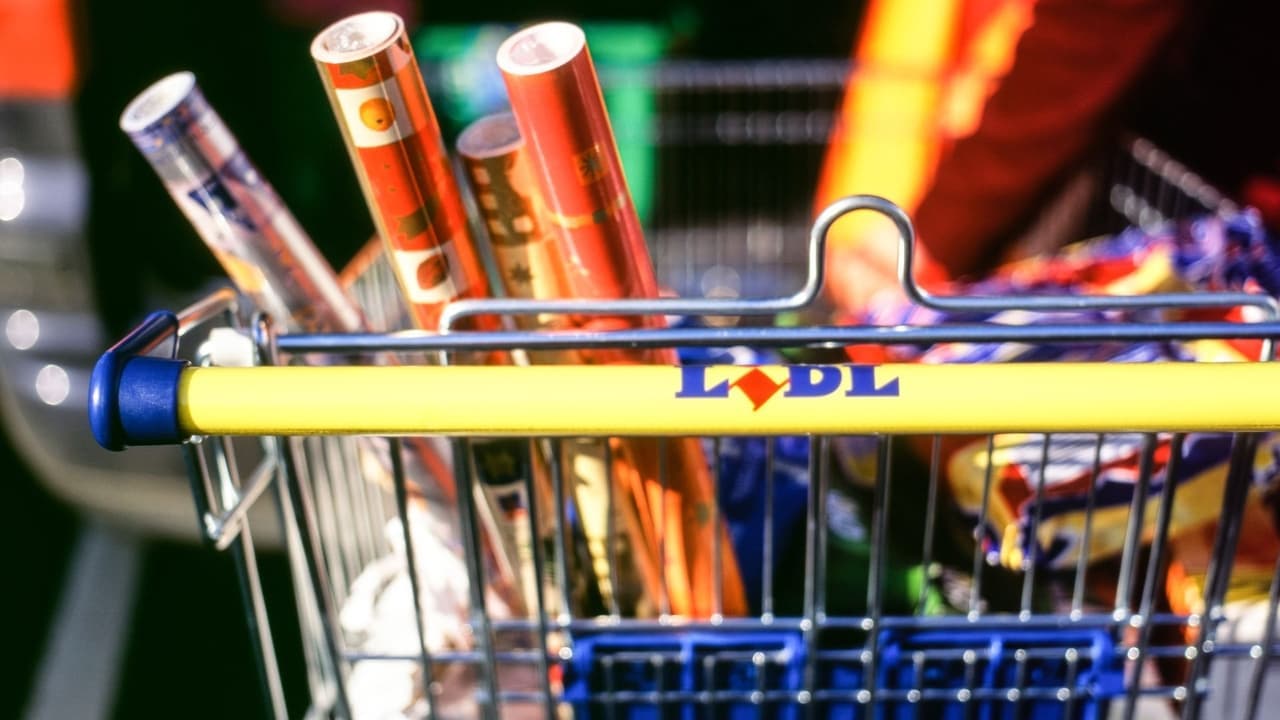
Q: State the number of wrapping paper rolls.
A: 4